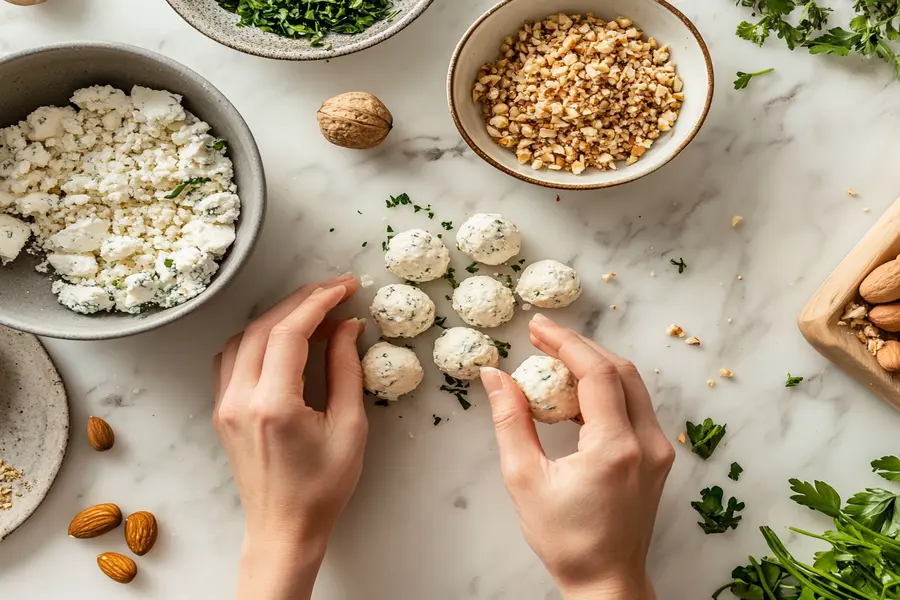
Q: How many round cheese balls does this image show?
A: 8